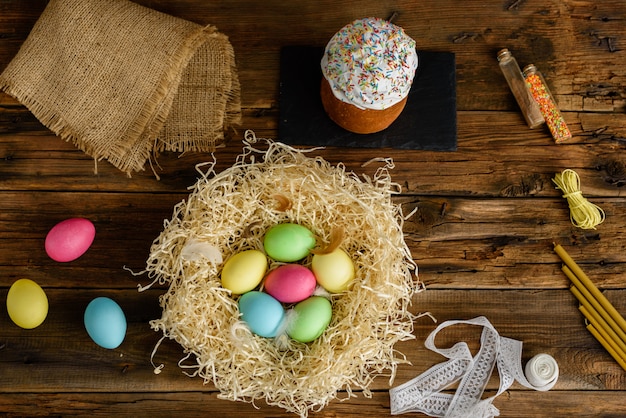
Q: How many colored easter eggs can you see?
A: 9